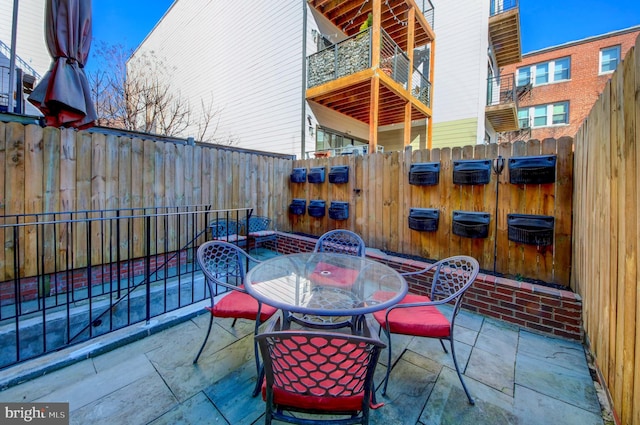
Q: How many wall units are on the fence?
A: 12